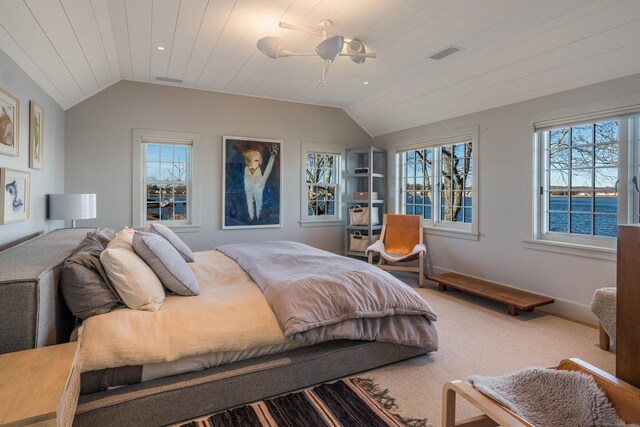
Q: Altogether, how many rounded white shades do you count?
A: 3